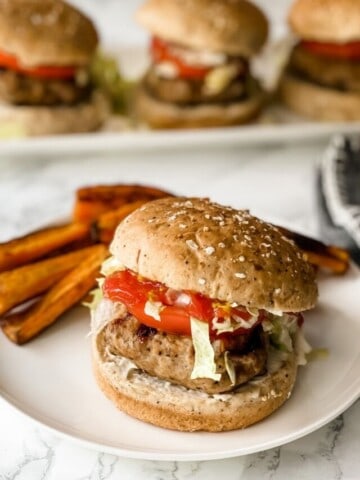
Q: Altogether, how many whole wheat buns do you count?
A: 4